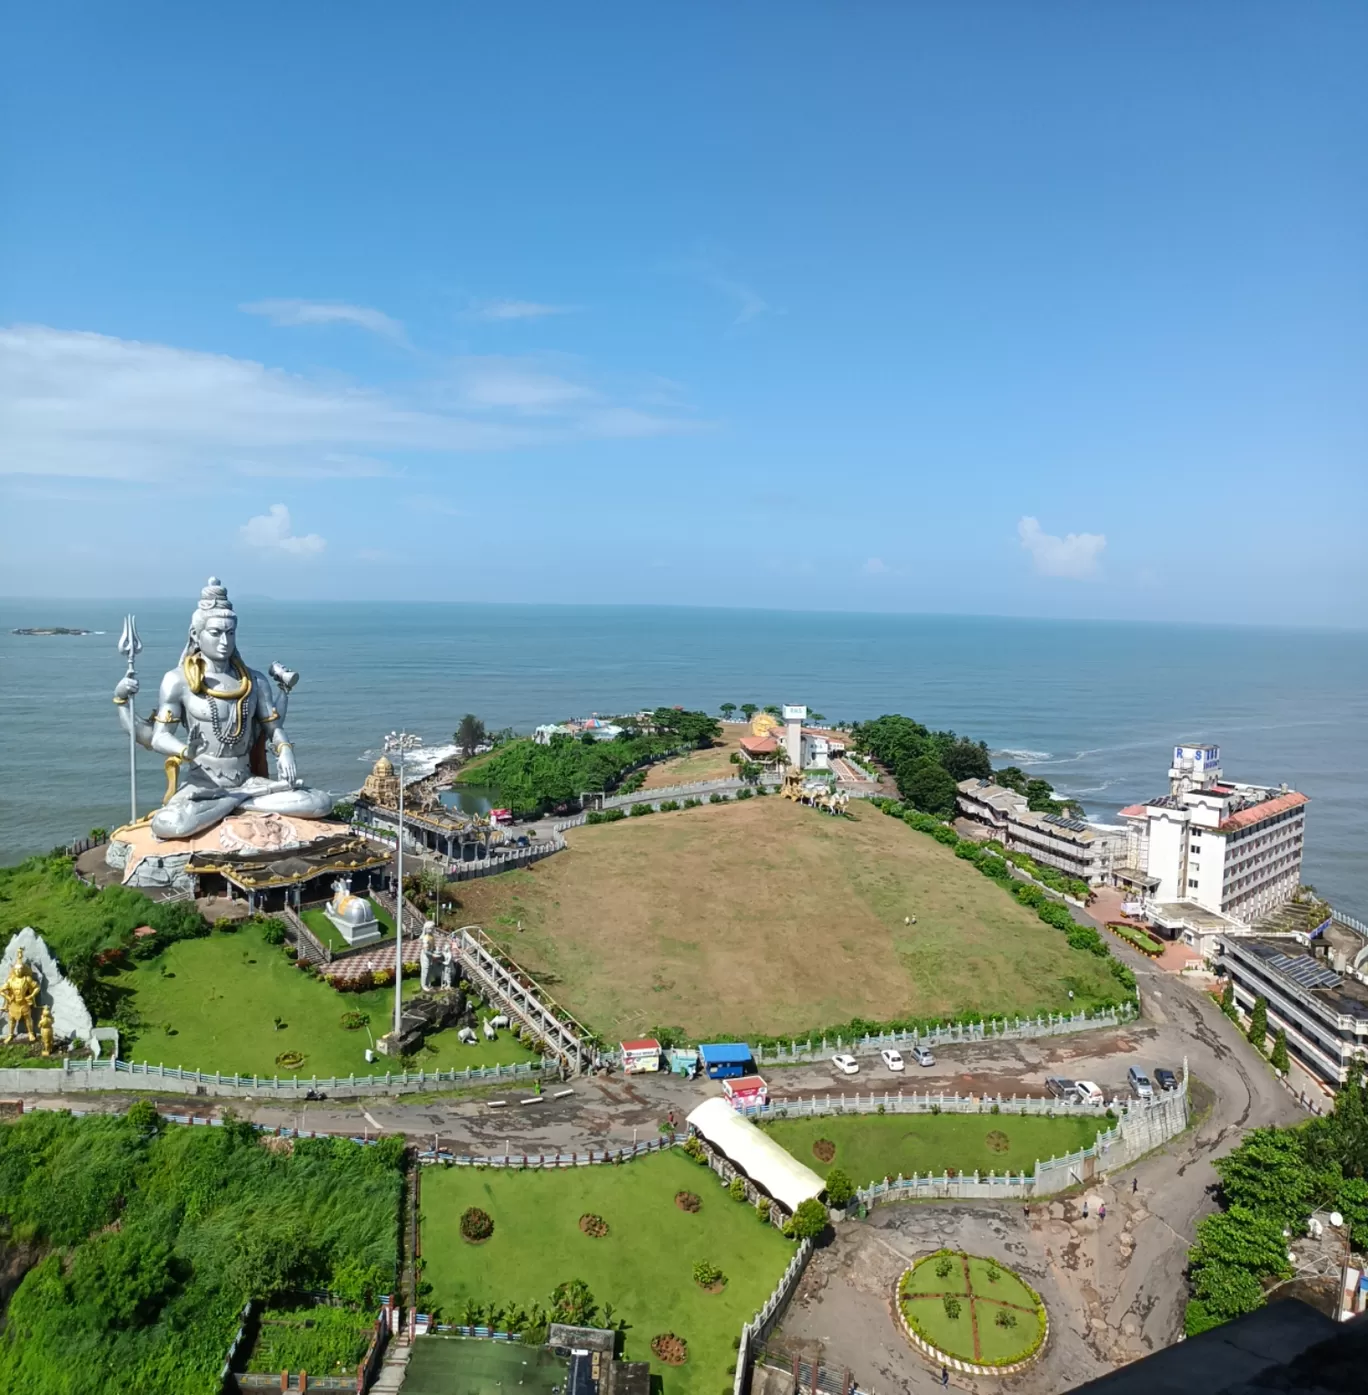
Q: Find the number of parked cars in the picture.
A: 7